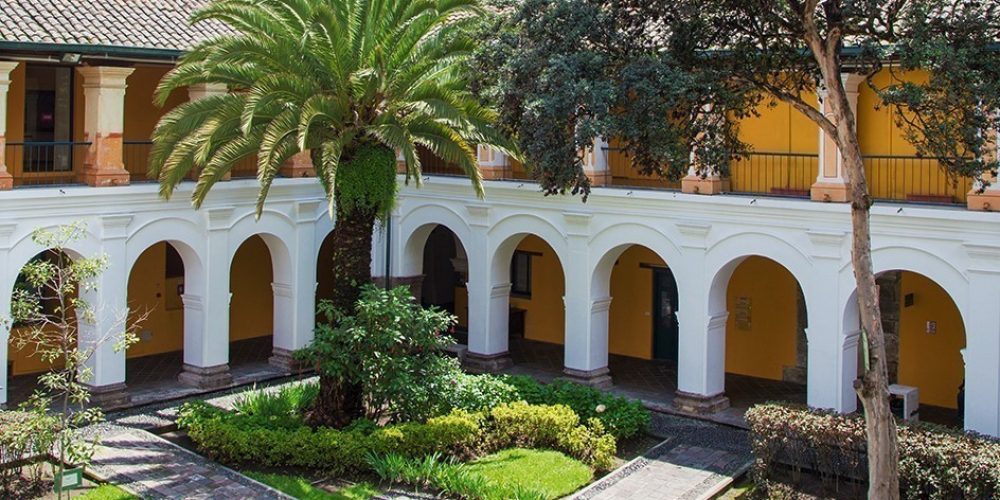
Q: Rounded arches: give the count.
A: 9